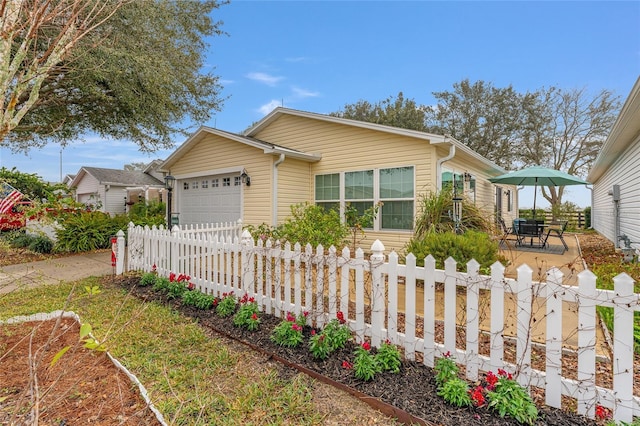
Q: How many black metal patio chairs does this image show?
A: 4